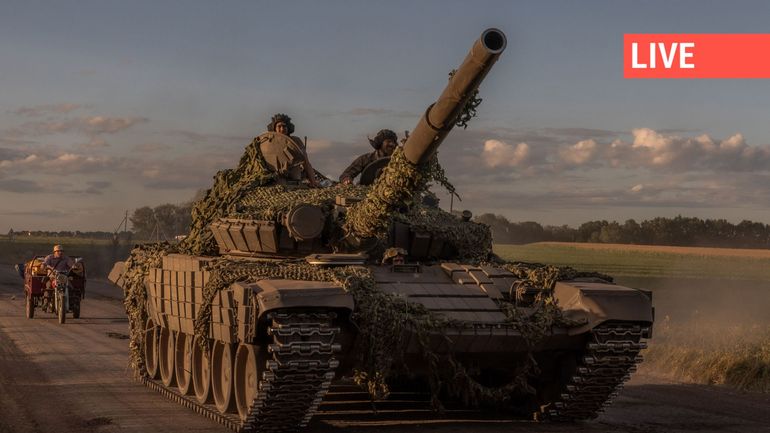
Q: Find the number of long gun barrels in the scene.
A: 1